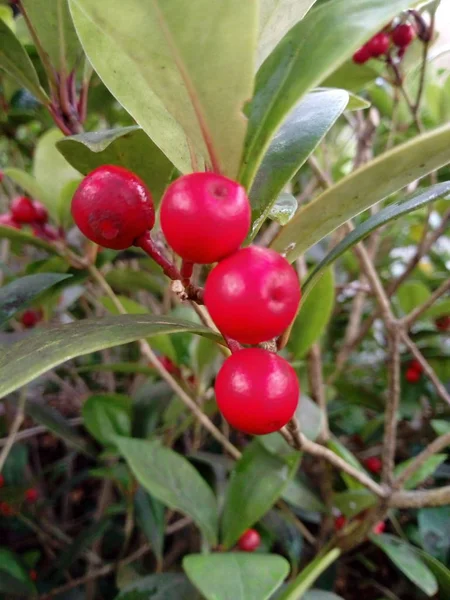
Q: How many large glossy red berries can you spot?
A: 4